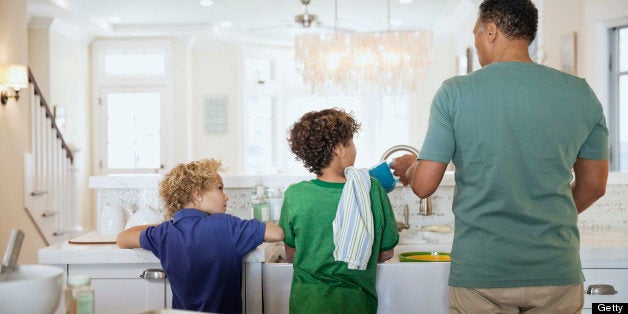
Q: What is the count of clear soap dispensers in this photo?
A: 2